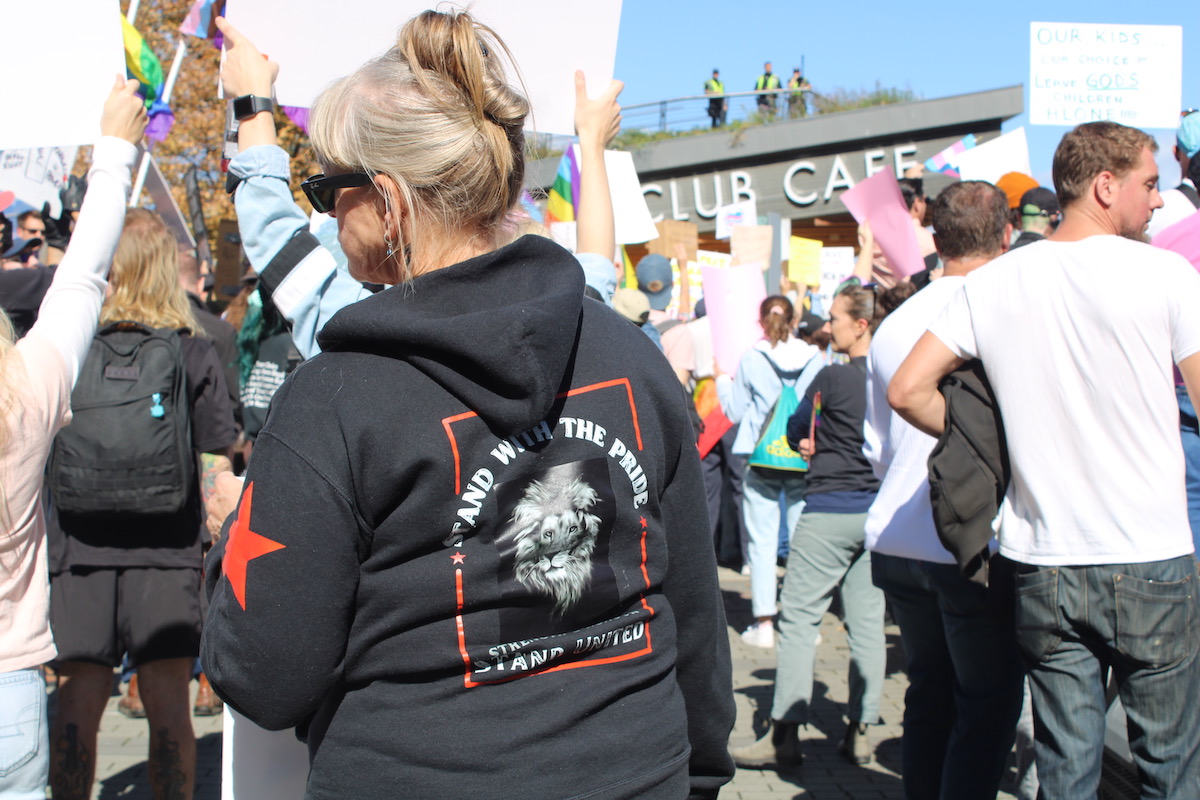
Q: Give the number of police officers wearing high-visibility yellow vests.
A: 3